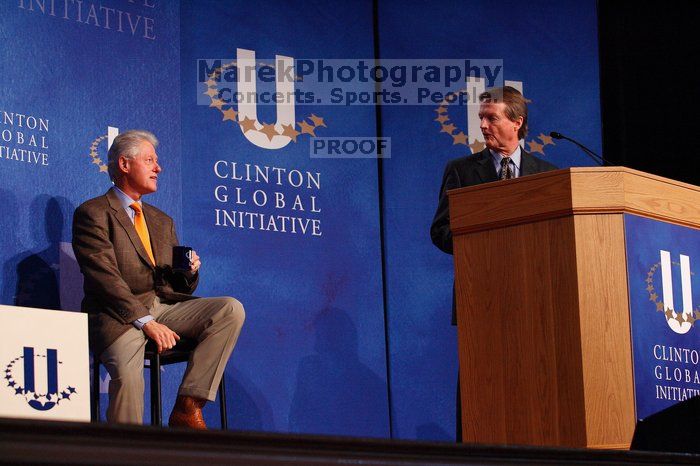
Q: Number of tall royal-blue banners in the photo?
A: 3